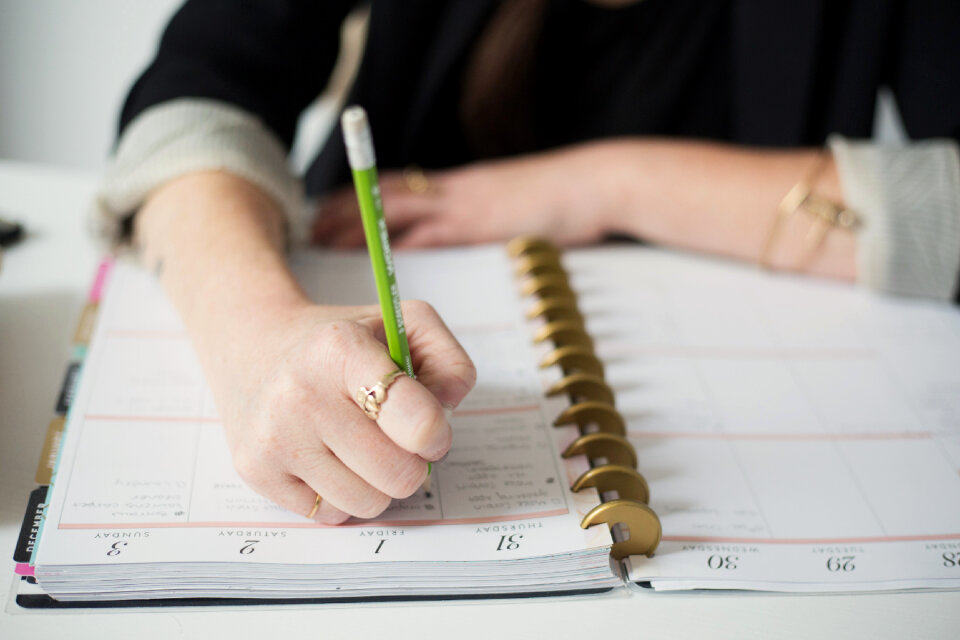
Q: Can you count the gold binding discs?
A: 11